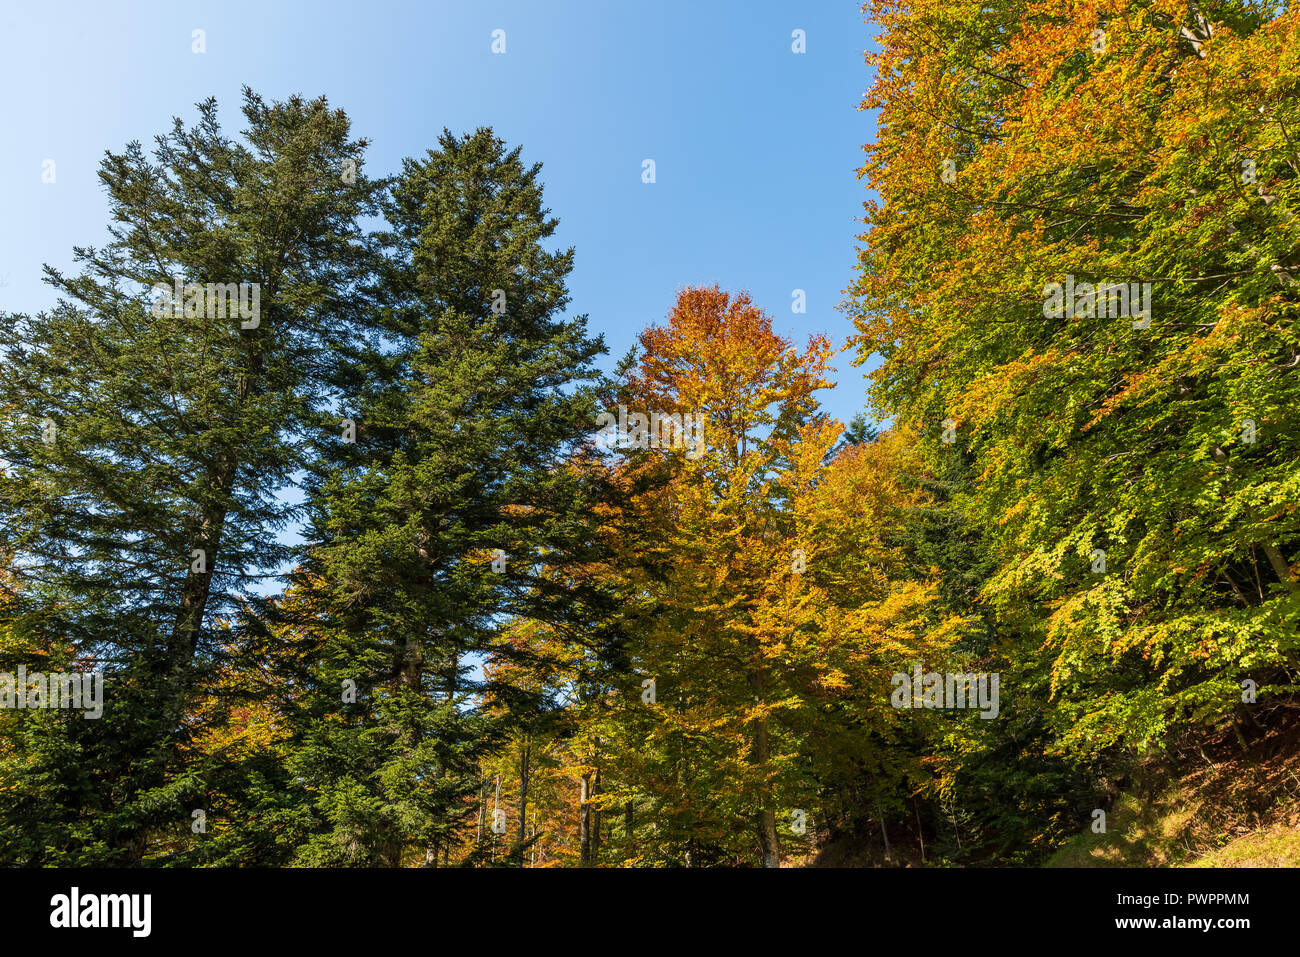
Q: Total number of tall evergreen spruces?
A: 2